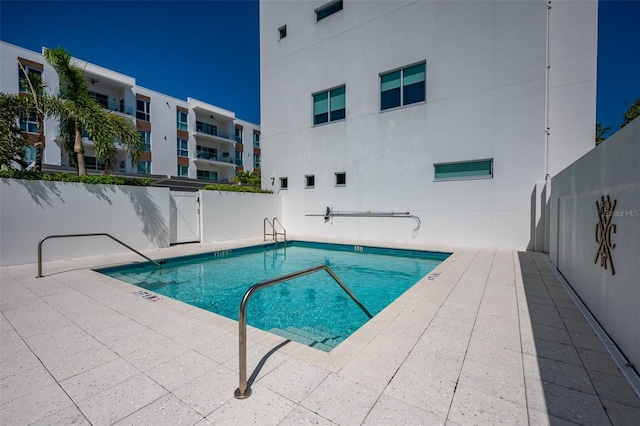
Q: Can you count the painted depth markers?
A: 4